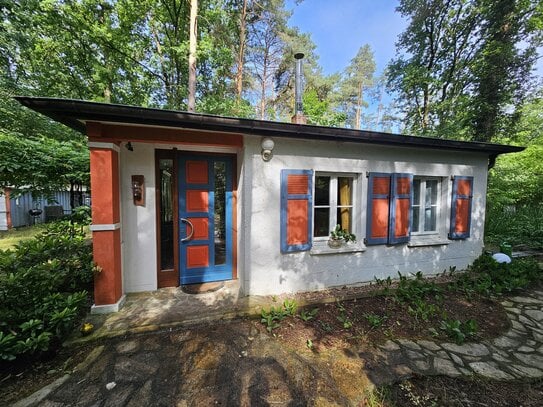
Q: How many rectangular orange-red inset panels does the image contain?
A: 12